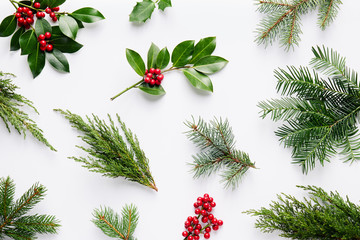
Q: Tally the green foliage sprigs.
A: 11